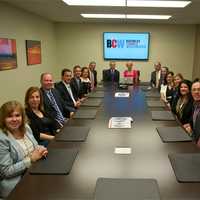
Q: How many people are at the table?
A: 15